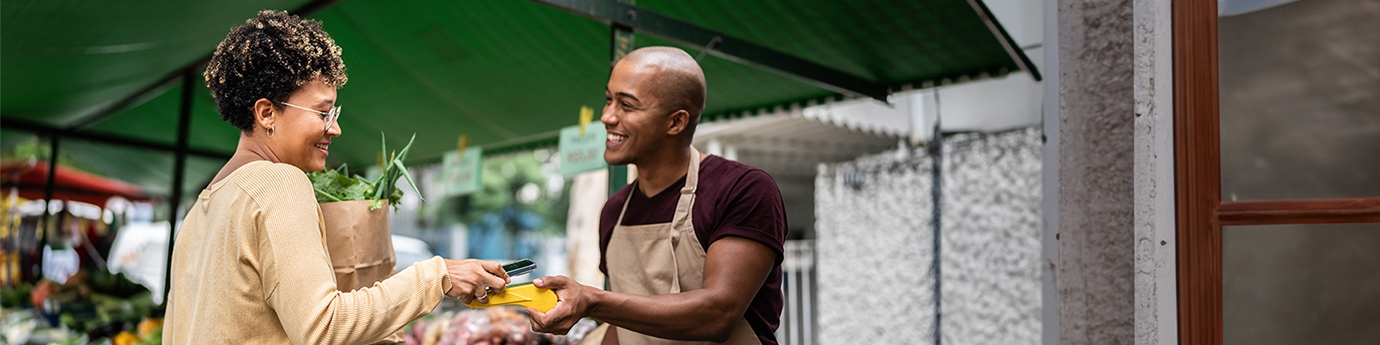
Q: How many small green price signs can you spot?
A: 2